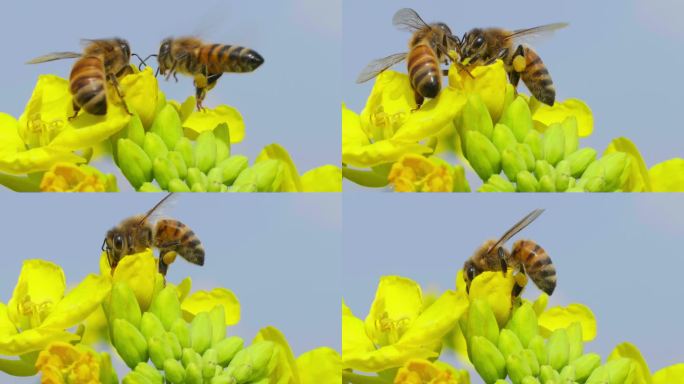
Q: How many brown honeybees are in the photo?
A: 6